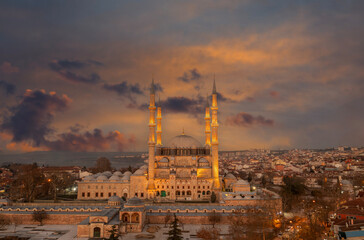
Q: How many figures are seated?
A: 0